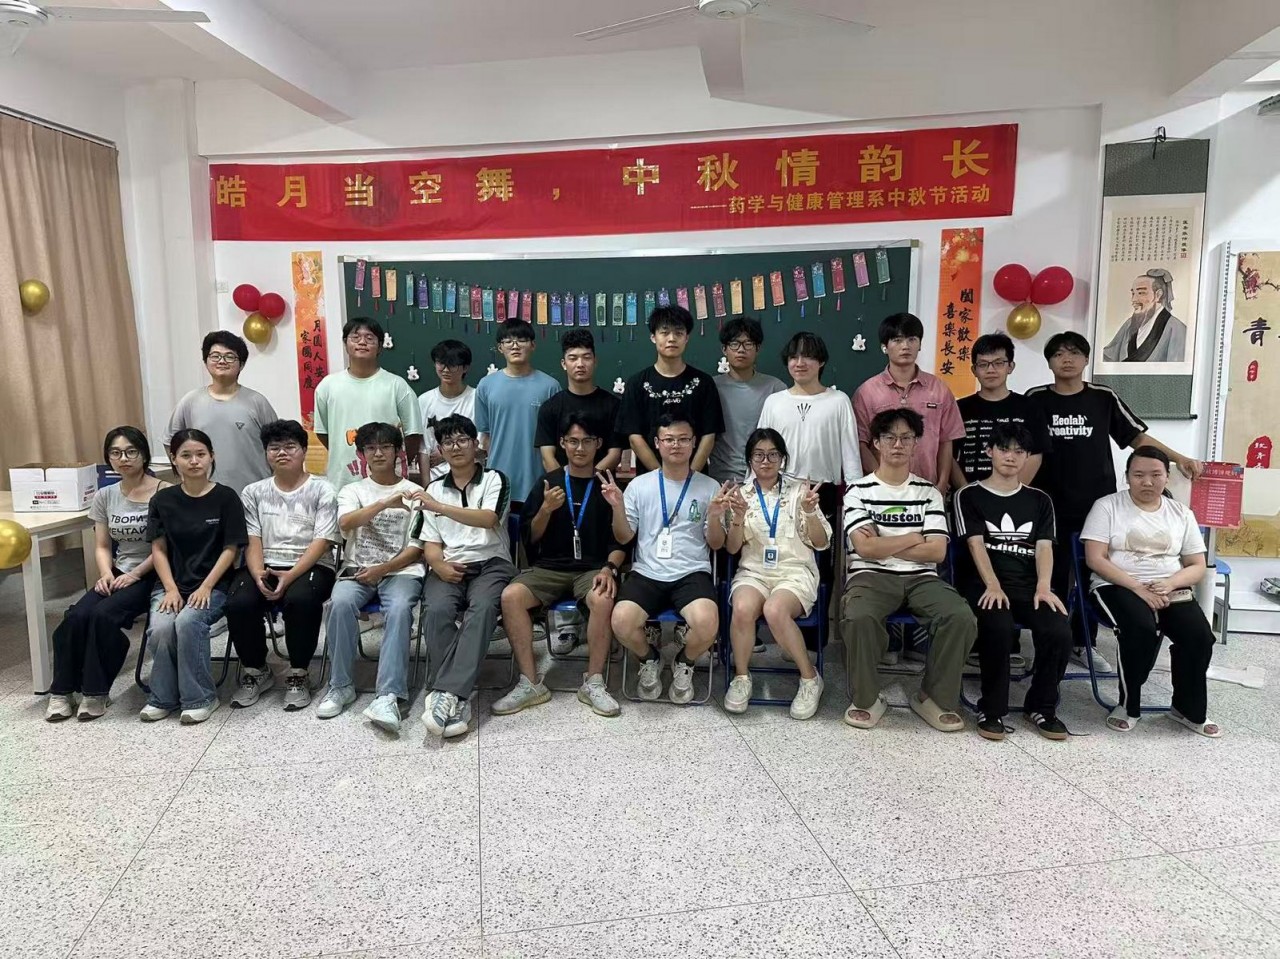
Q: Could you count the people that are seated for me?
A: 11